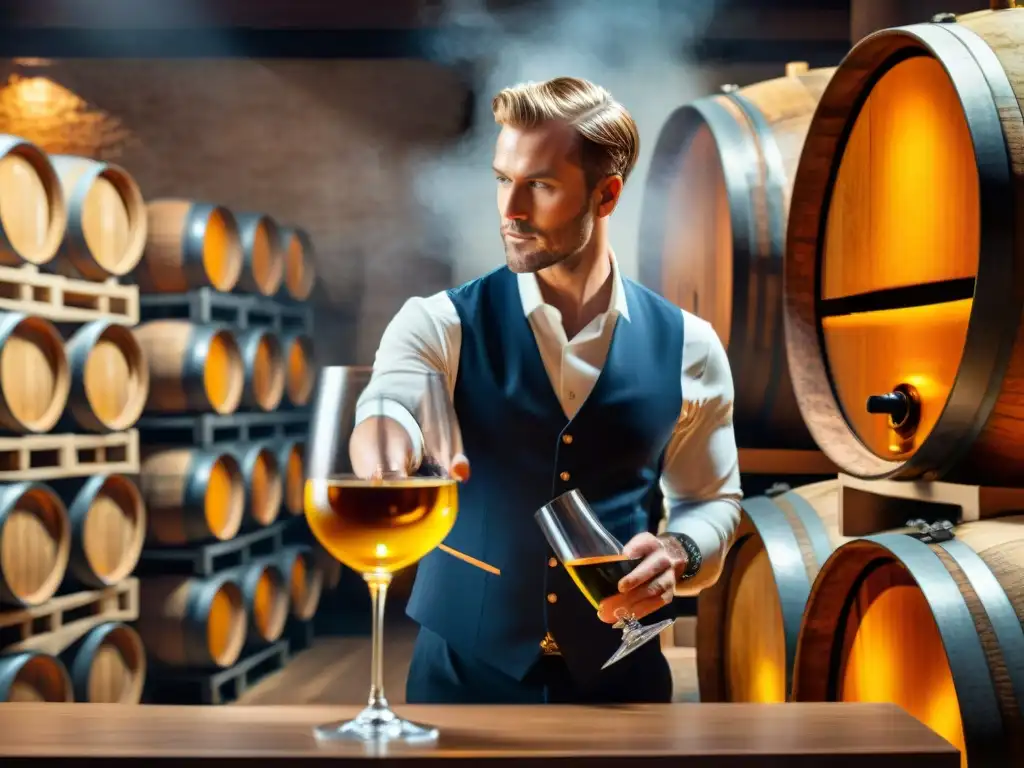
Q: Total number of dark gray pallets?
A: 4